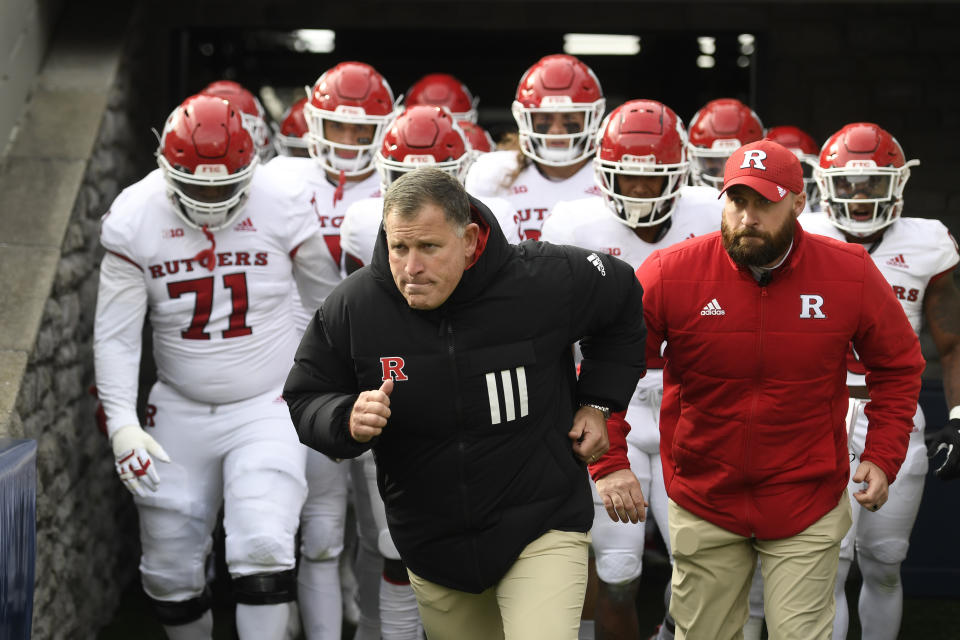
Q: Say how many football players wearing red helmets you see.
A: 12